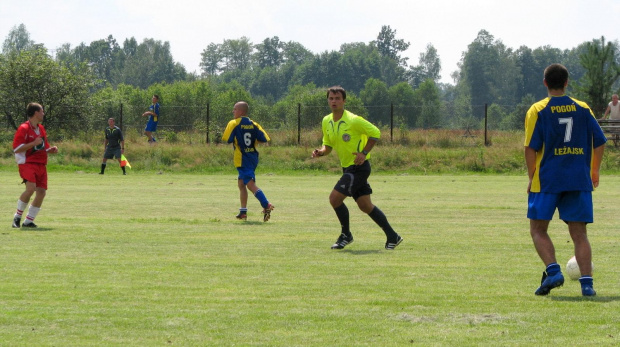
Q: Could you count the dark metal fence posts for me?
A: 5